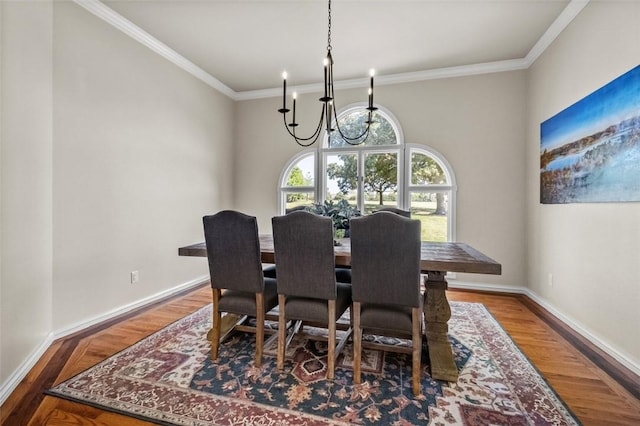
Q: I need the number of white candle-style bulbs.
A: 6